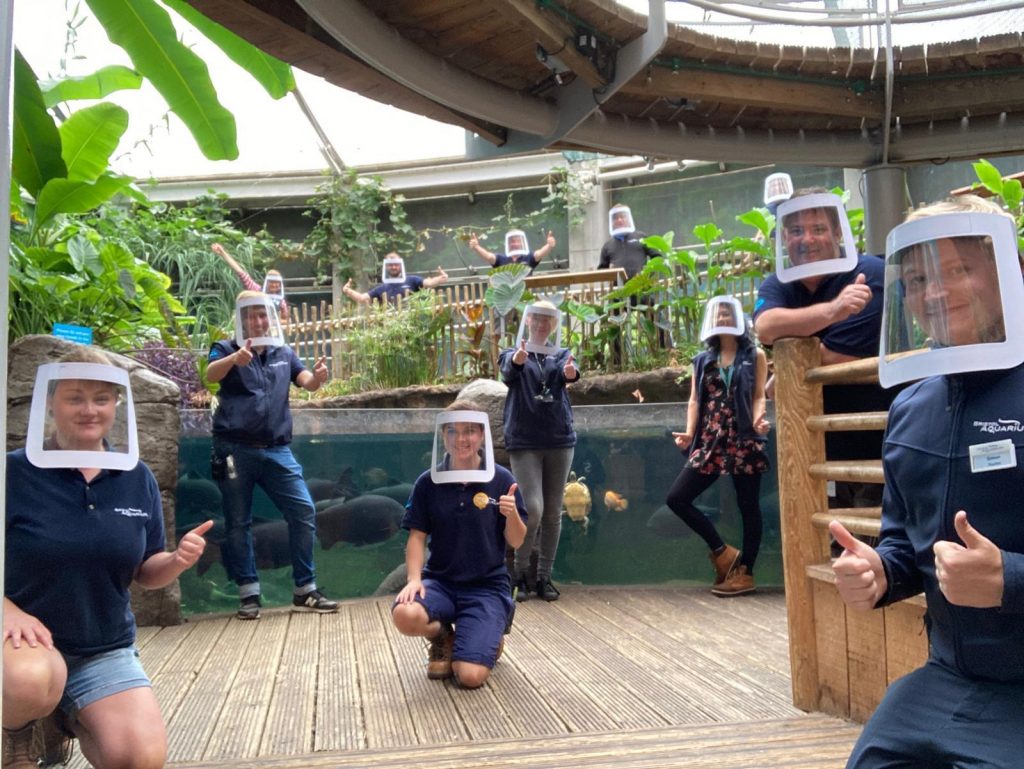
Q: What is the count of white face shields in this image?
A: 12